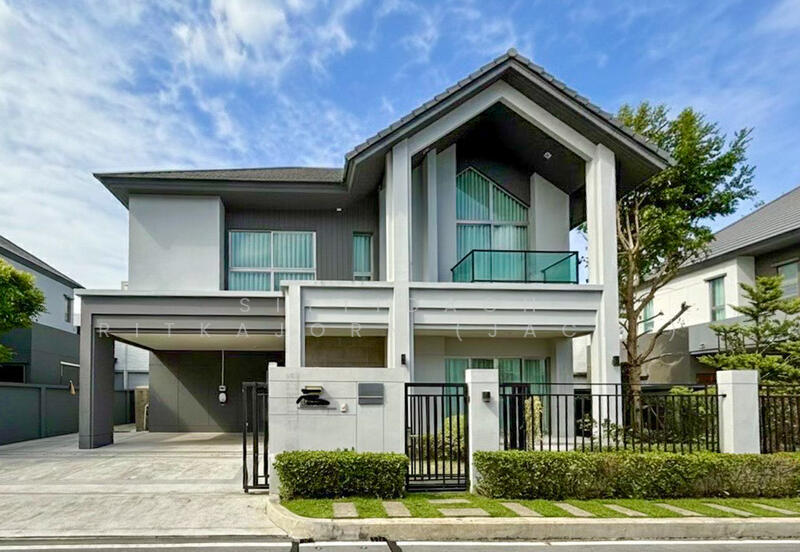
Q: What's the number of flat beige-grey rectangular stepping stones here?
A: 10